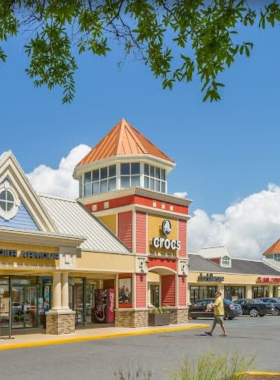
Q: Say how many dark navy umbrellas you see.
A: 0